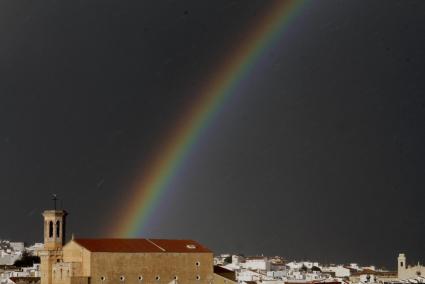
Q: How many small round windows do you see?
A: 7